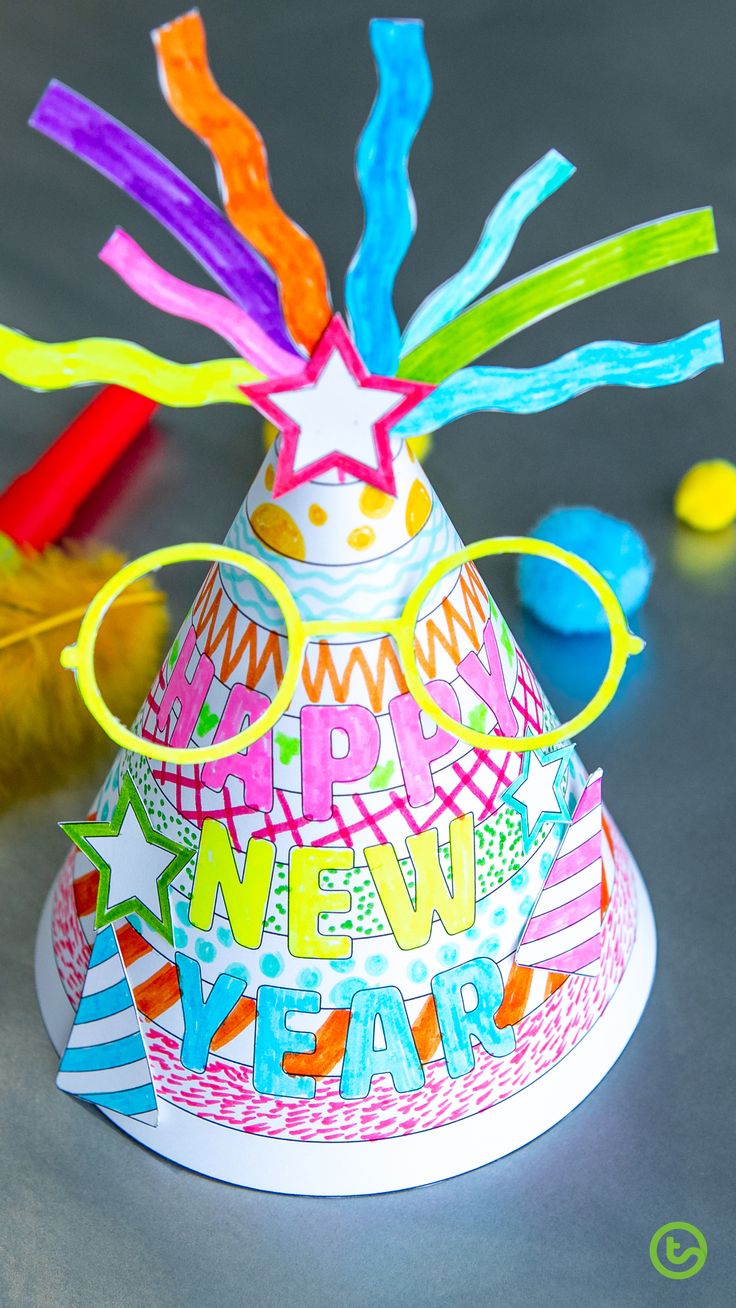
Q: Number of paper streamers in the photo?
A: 8